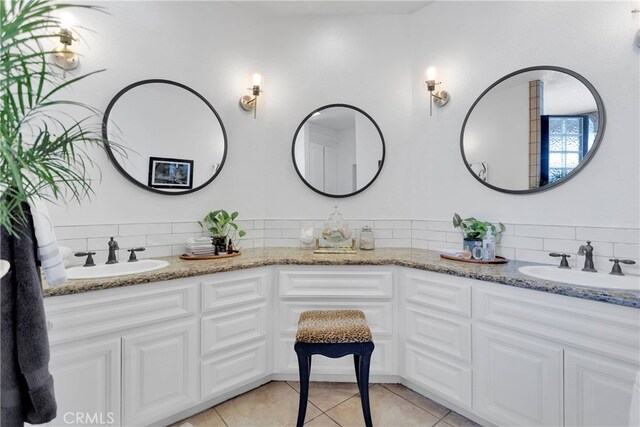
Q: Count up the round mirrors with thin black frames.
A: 3